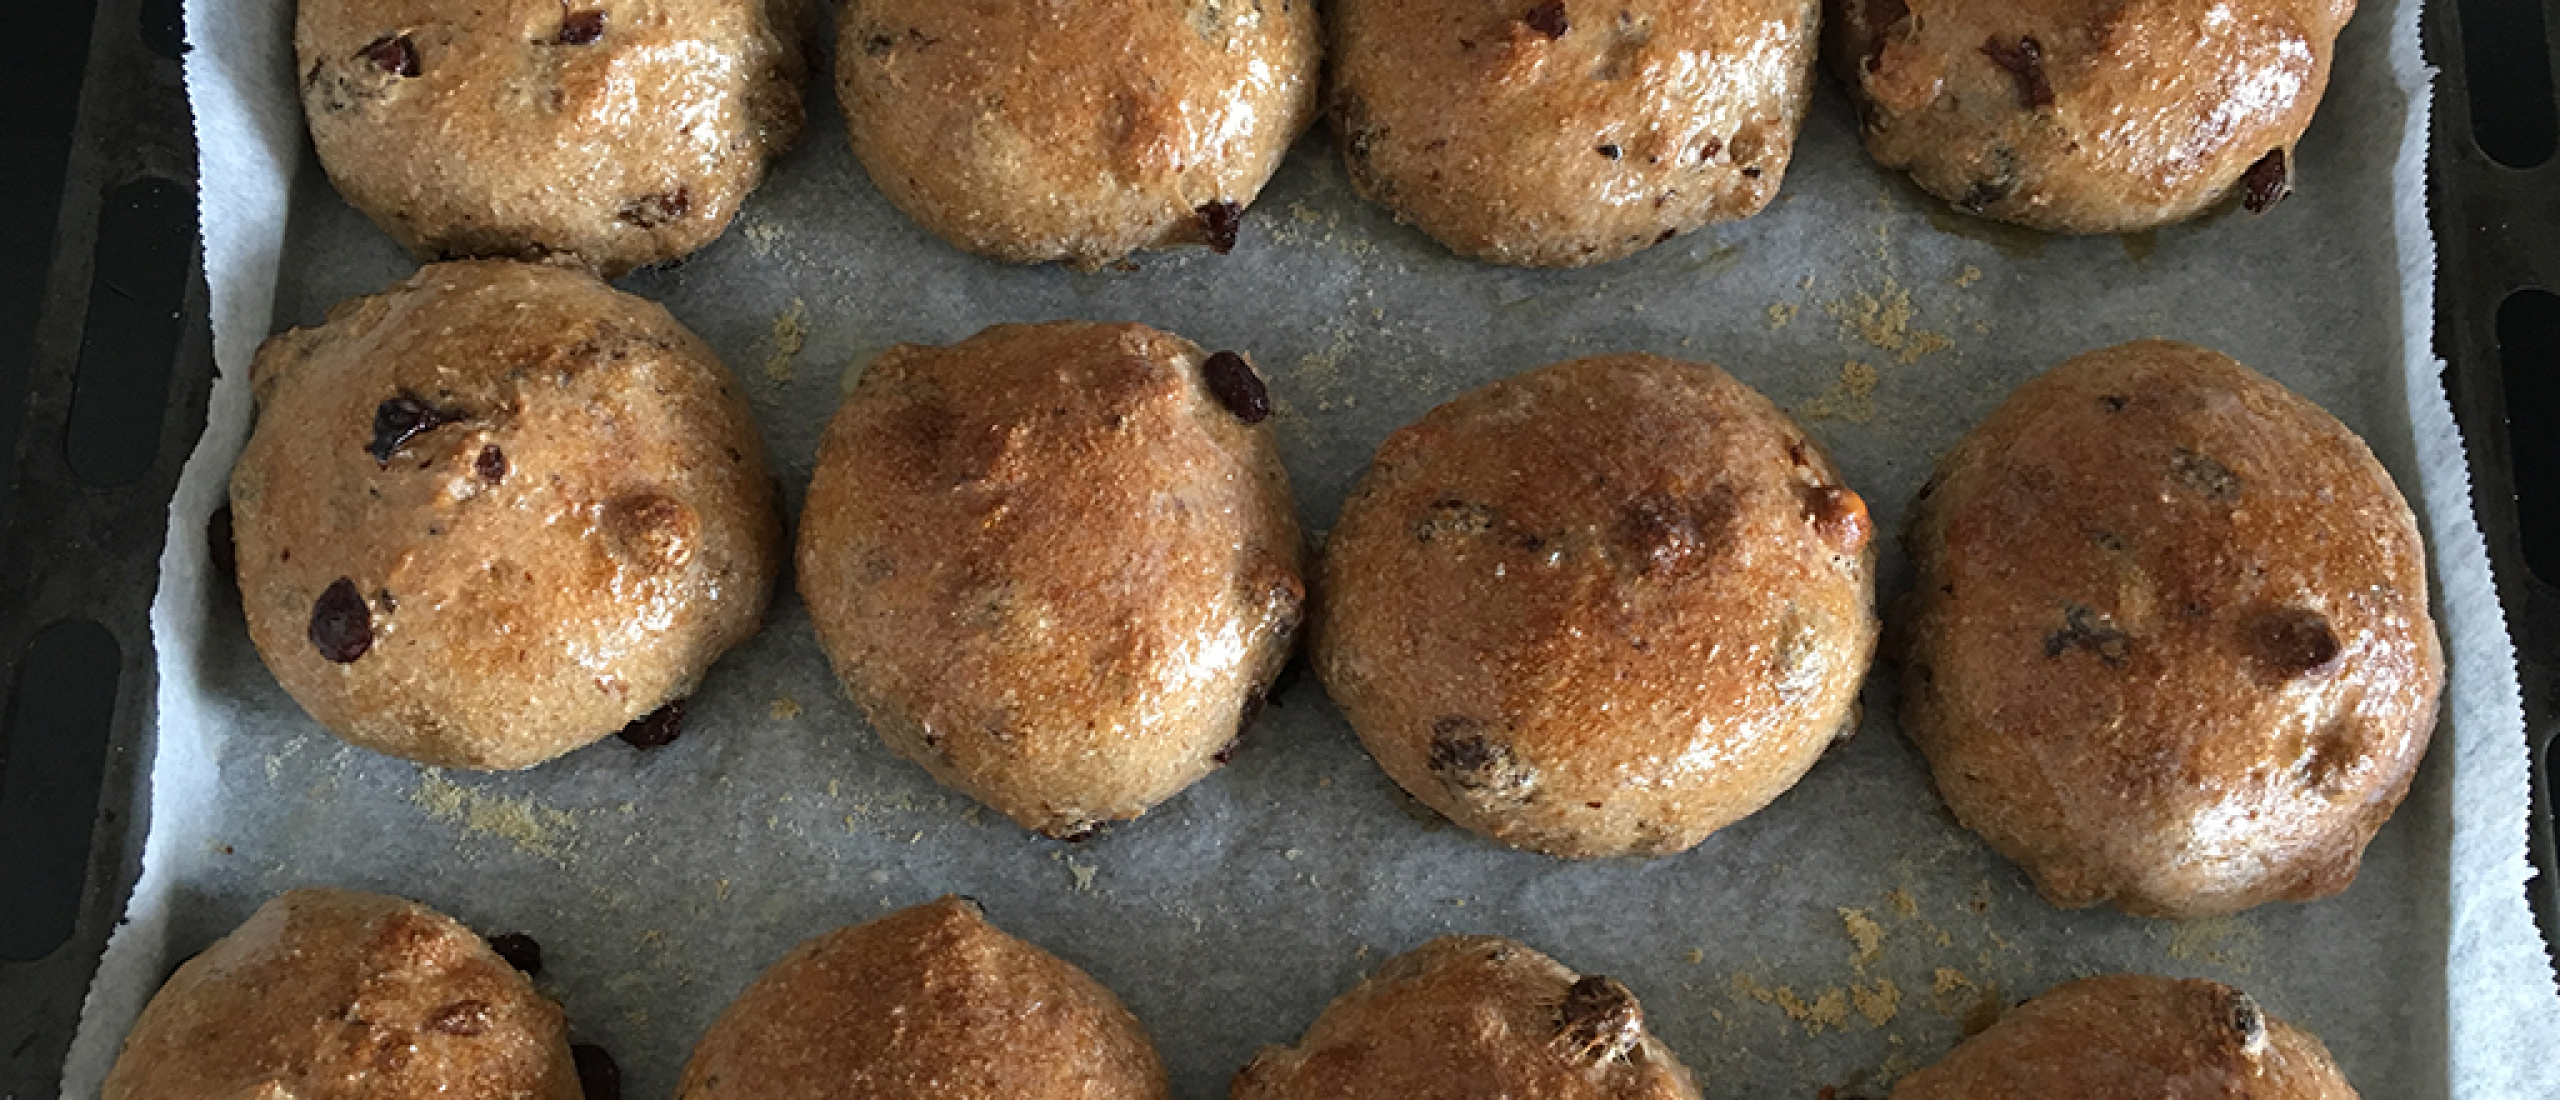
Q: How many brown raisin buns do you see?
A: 12